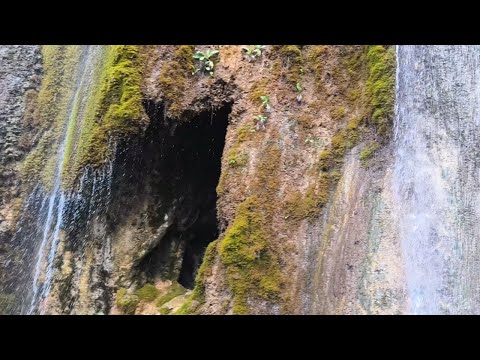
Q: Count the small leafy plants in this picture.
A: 5